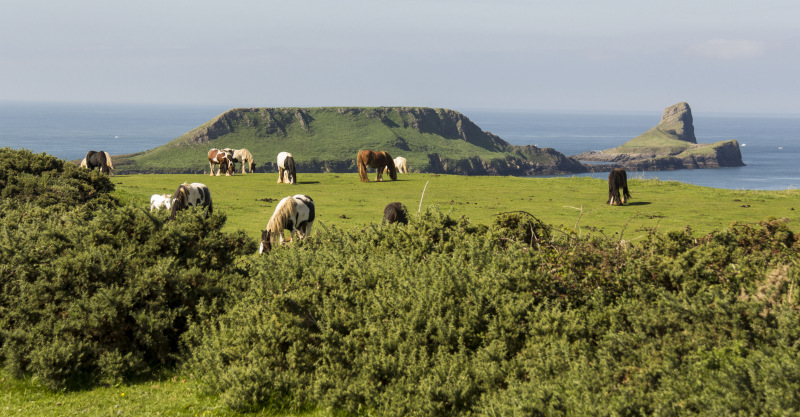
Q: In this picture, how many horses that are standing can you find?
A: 12